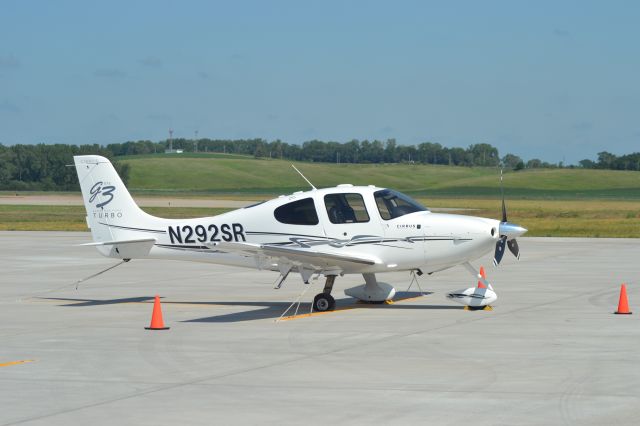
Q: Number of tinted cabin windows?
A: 3